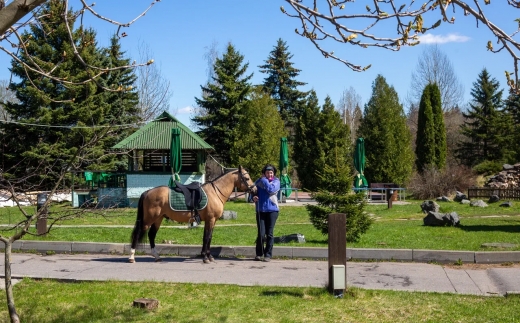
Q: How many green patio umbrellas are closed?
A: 3